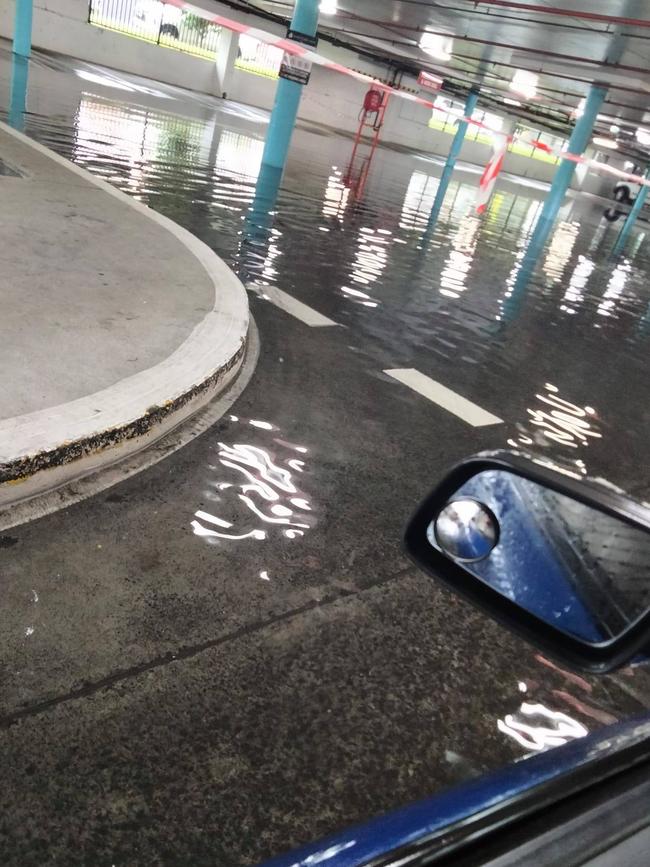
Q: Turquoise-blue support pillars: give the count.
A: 5